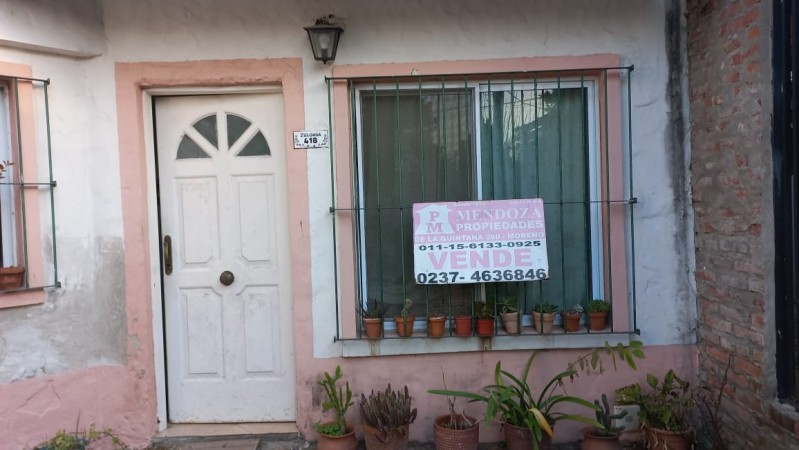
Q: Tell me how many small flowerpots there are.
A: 9